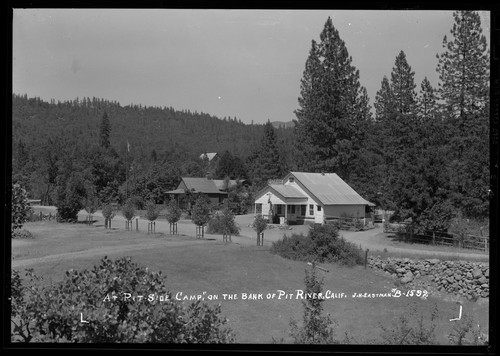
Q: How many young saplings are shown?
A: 8